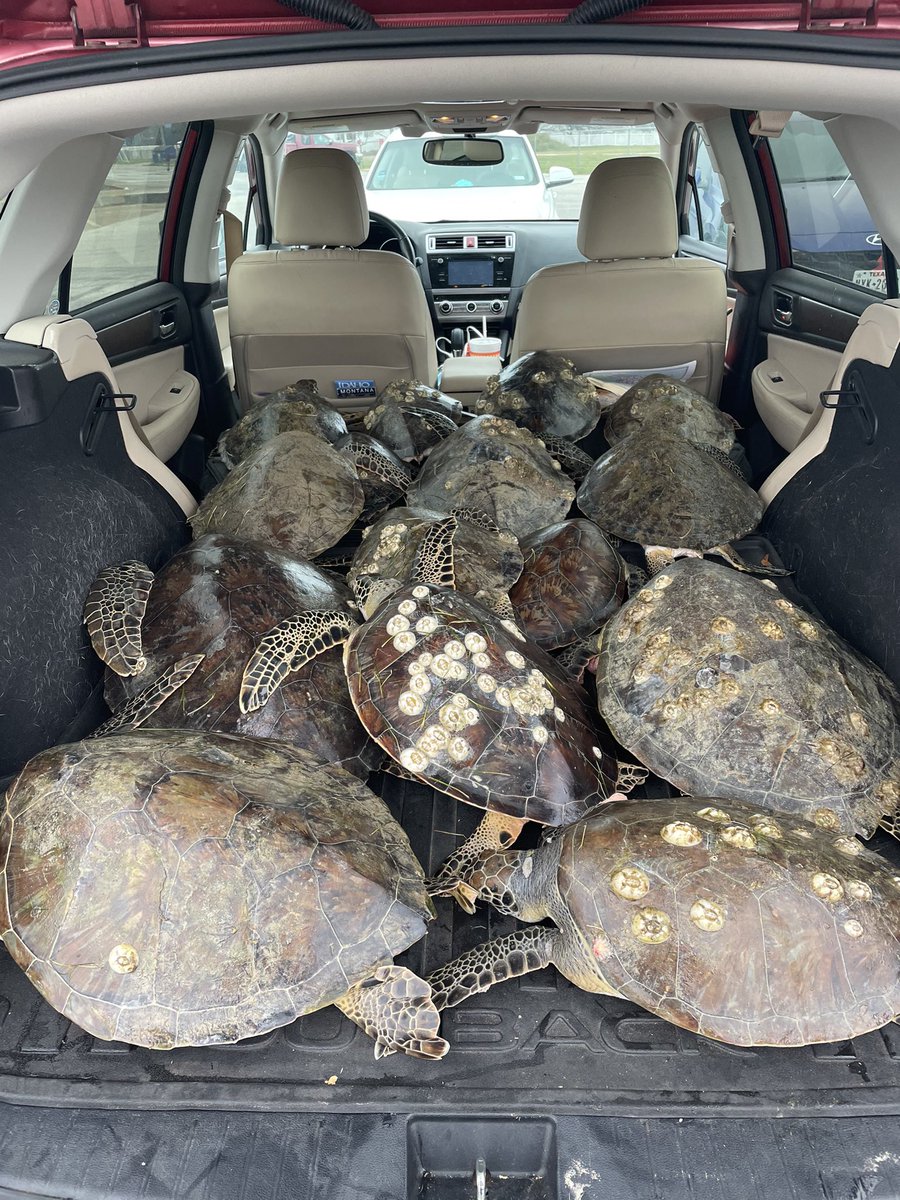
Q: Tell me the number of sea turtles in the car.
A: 15